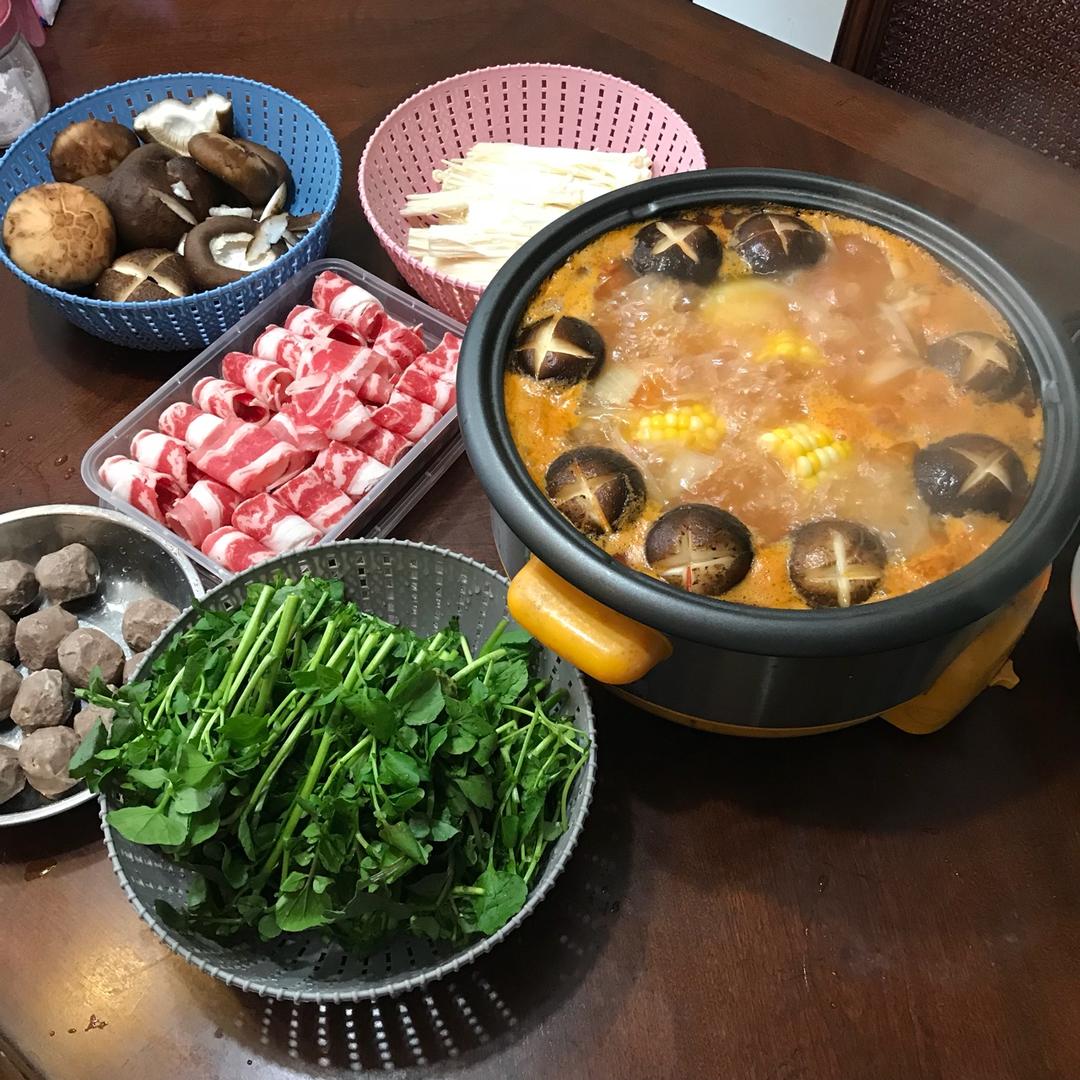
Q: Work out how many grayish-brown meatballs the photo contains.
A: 12